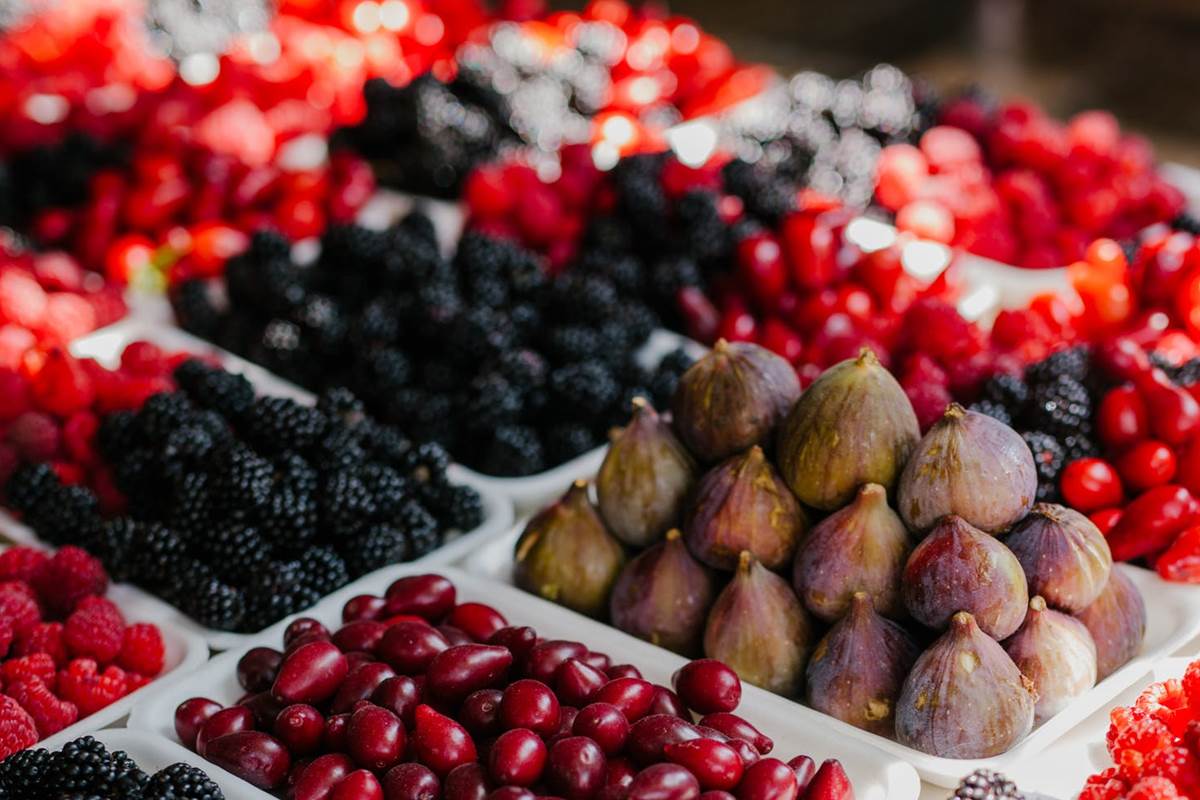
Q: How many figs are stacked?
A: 15